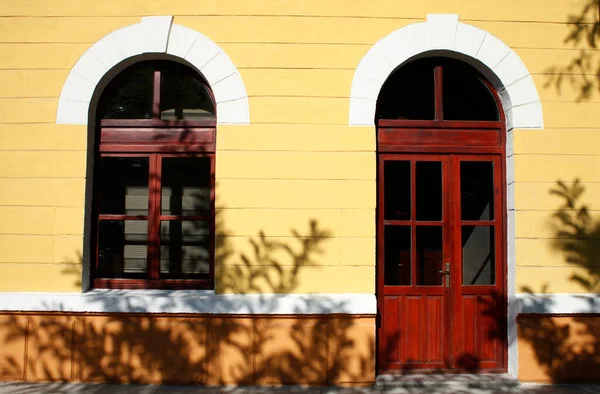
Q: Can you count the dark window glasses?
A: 14